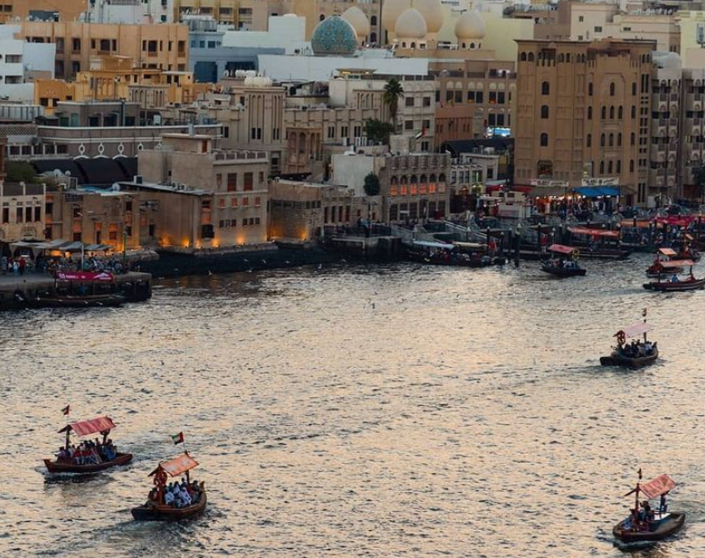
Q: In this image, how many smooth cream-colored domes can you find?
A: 4